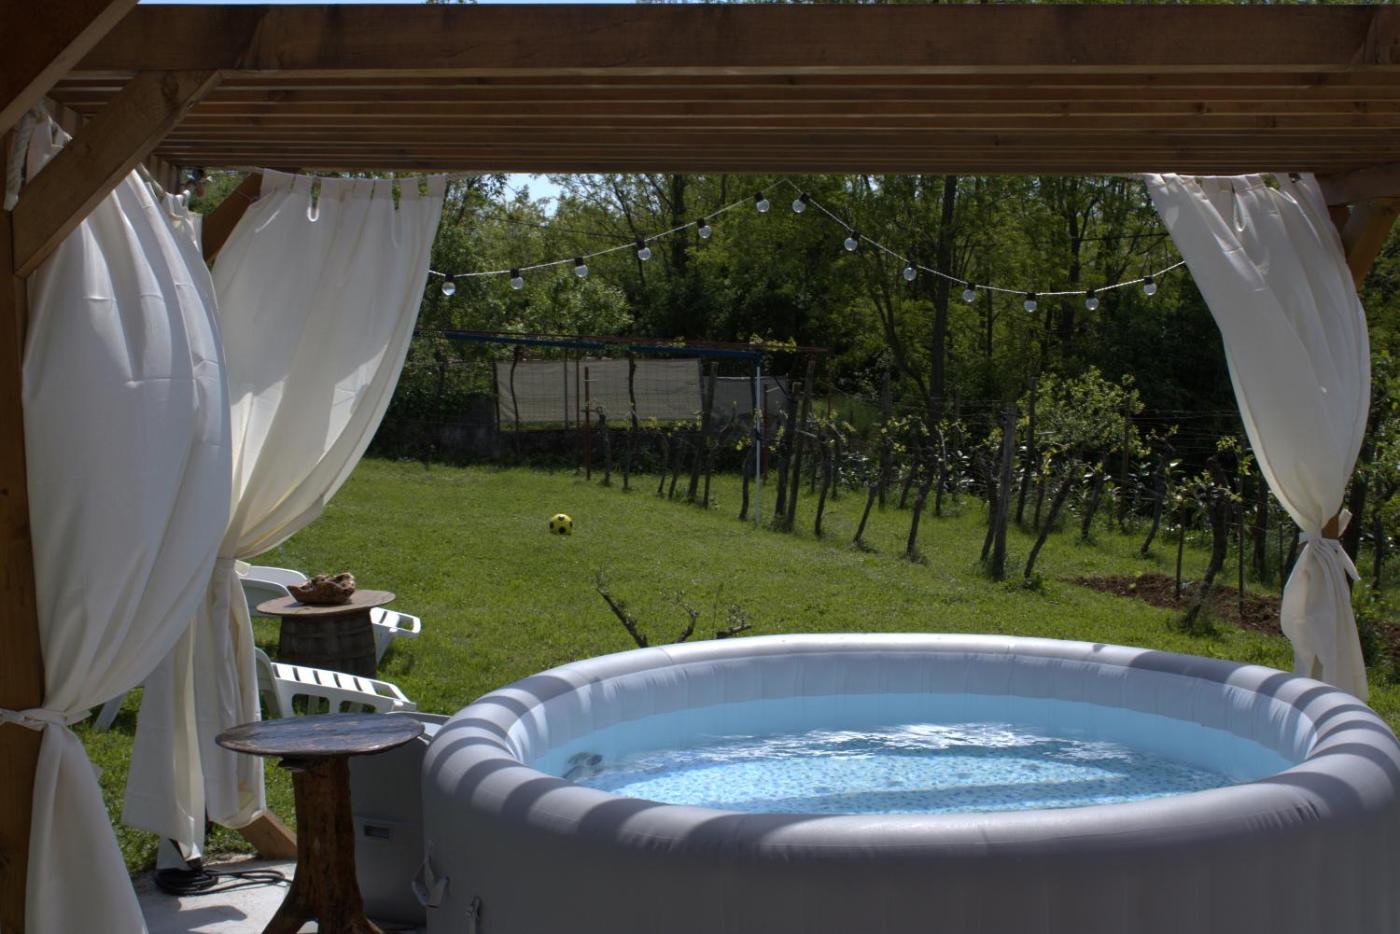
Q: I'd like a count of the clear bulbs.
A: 13